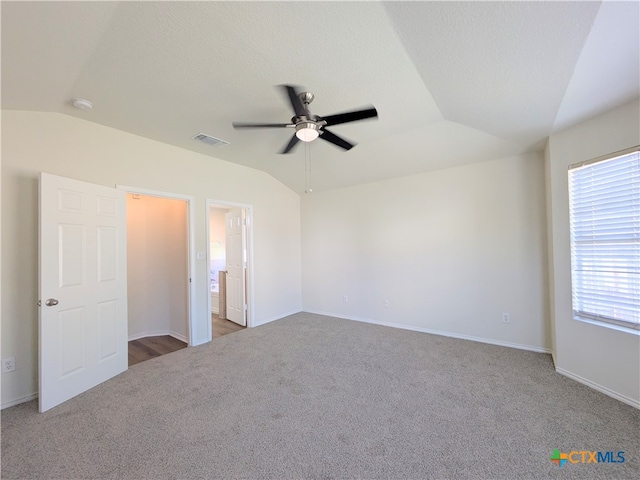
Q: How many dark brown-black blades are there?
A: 5